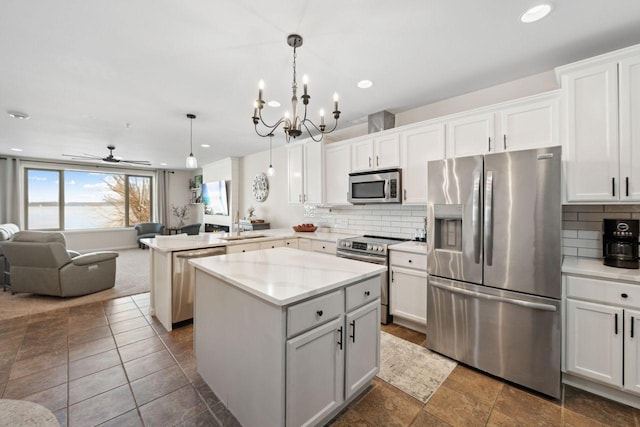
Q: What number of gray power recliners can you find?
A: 1